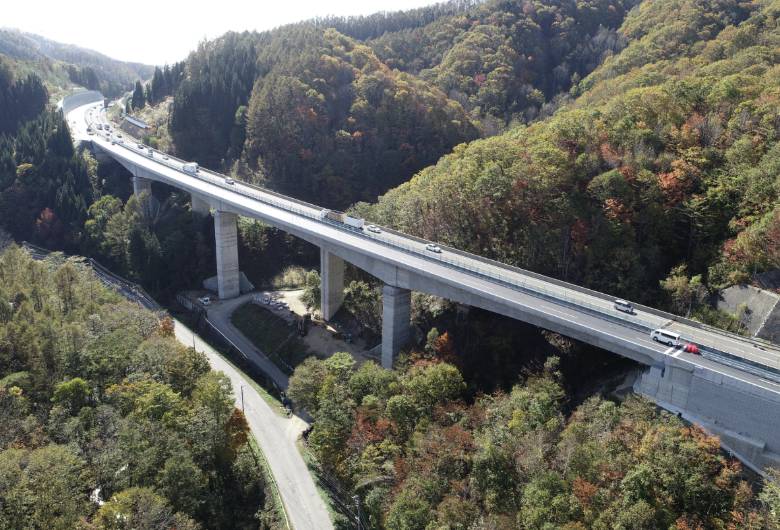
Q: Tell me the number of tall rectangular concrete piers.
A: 5